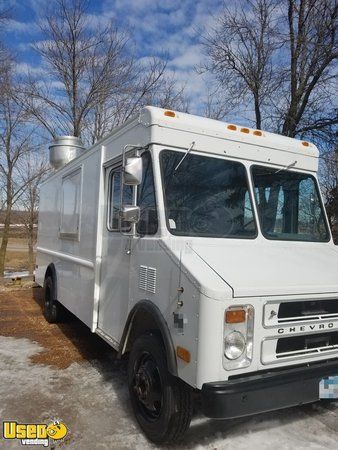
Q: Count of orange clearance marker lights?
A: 5